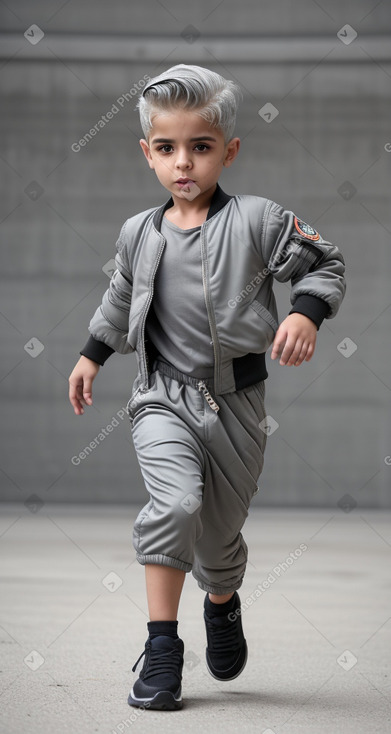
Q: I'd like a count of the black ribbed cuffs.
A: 2